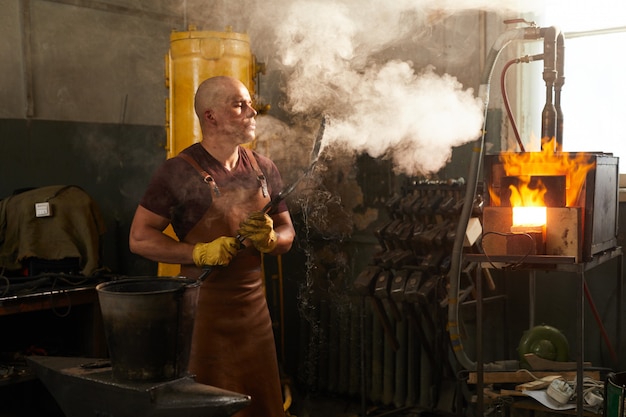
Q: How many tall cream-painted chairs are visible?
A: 0